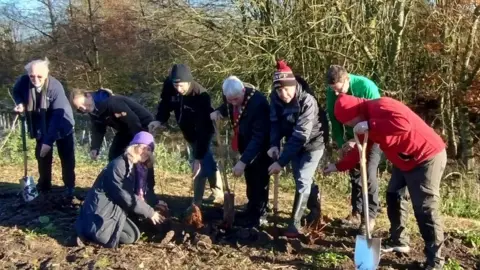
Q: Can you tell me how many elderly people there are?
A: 2